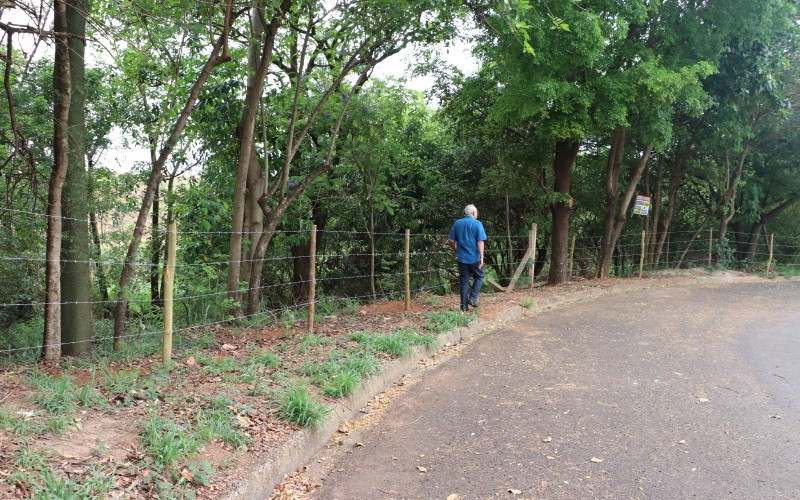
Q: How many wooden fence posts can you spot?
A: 8